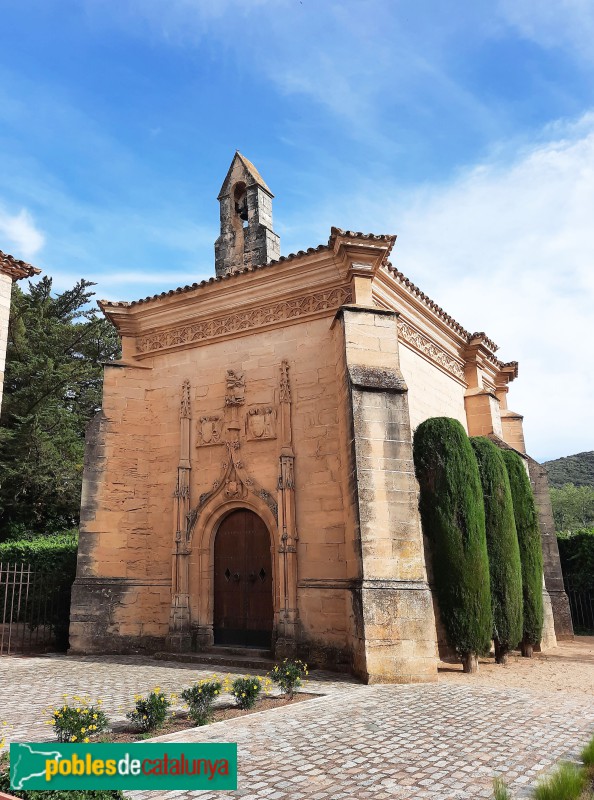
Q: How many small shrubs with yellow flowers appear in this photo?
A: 5